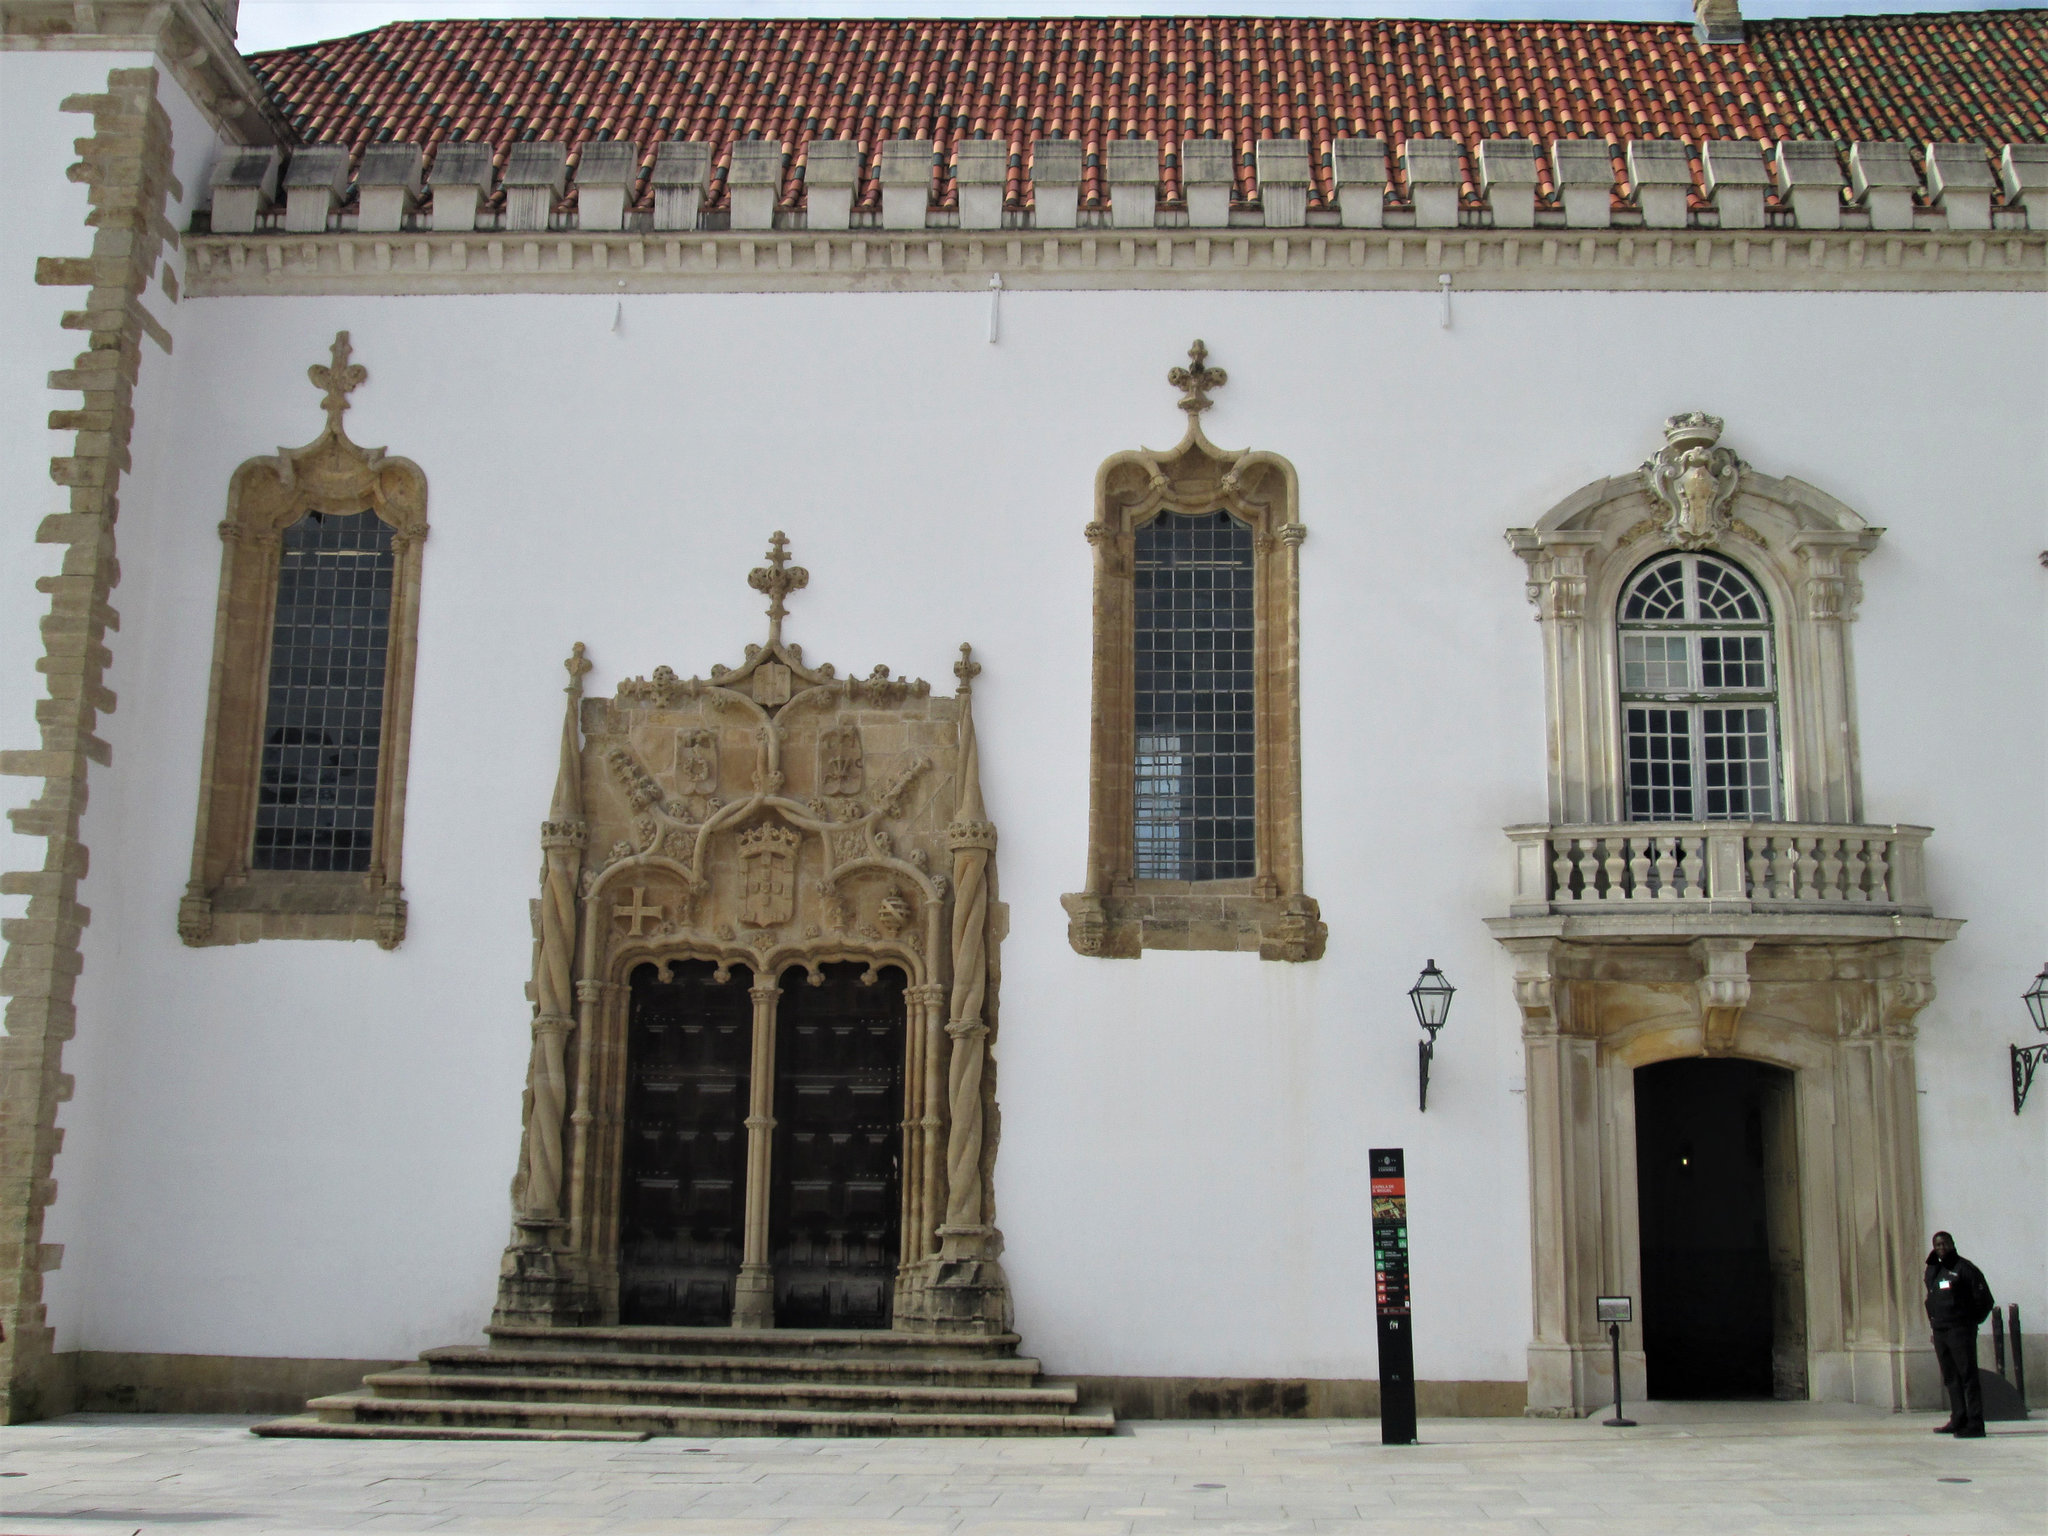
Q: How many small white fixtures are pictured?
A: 3